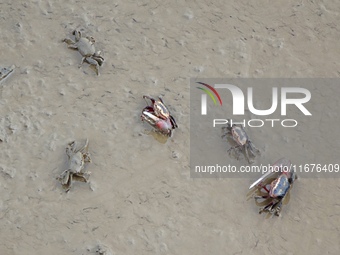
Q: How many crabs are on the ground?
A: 5